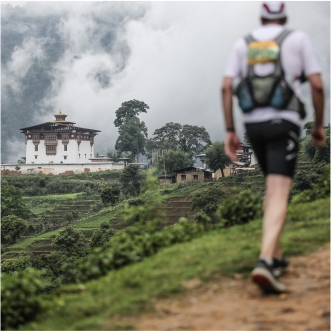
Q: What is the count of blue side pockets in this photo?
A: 2